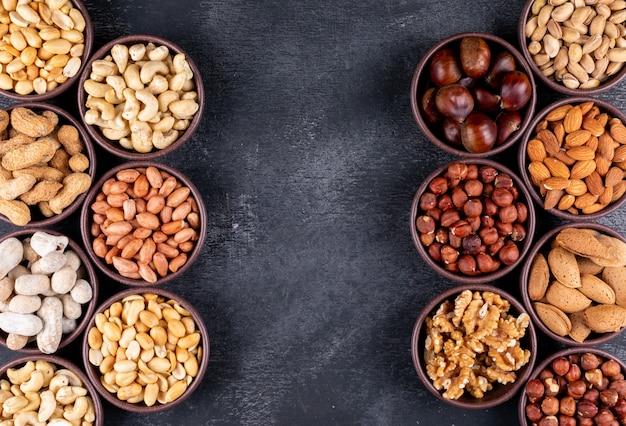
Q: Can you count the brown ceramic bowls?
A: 14